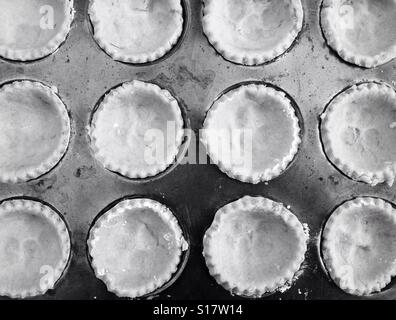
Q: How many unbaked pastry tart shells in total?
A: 12